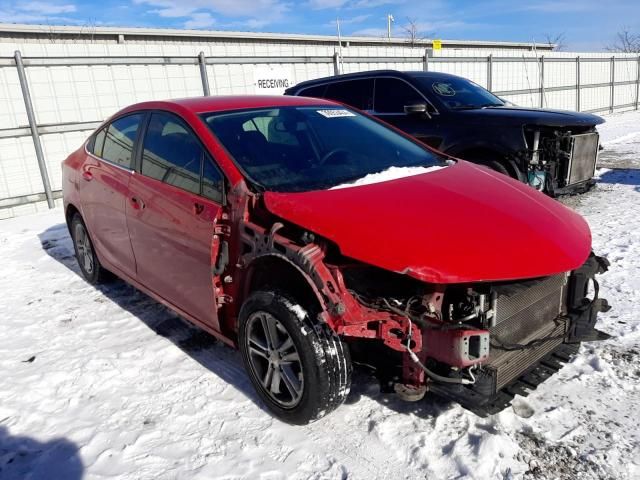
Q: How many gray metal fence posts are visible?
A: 9